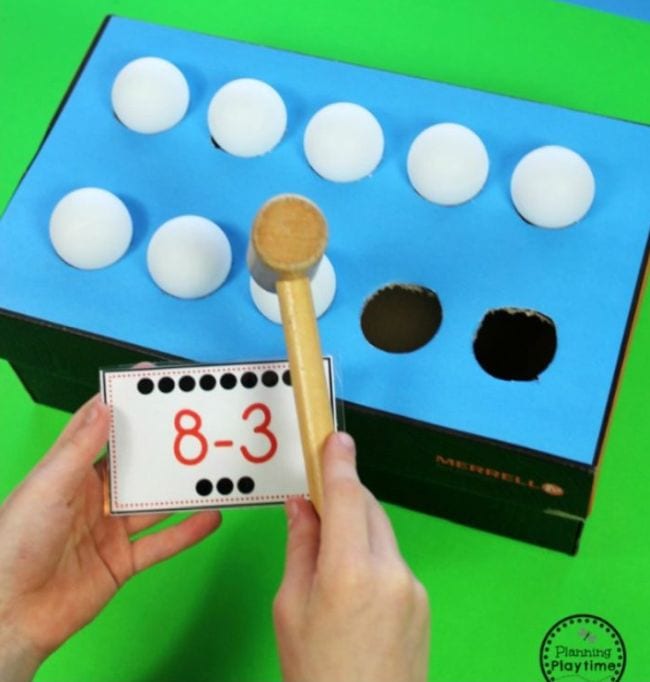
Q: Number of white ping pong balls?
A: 8